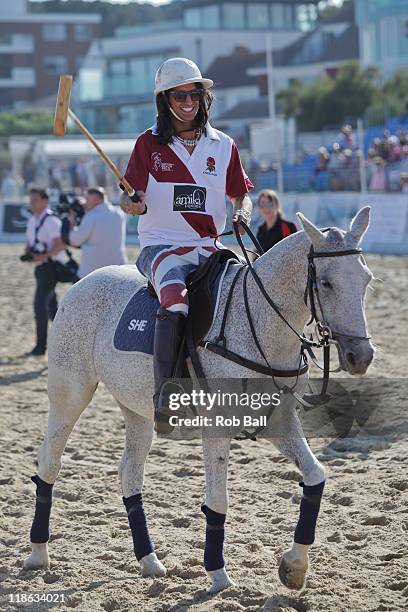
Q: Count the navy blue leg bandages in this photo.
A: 4